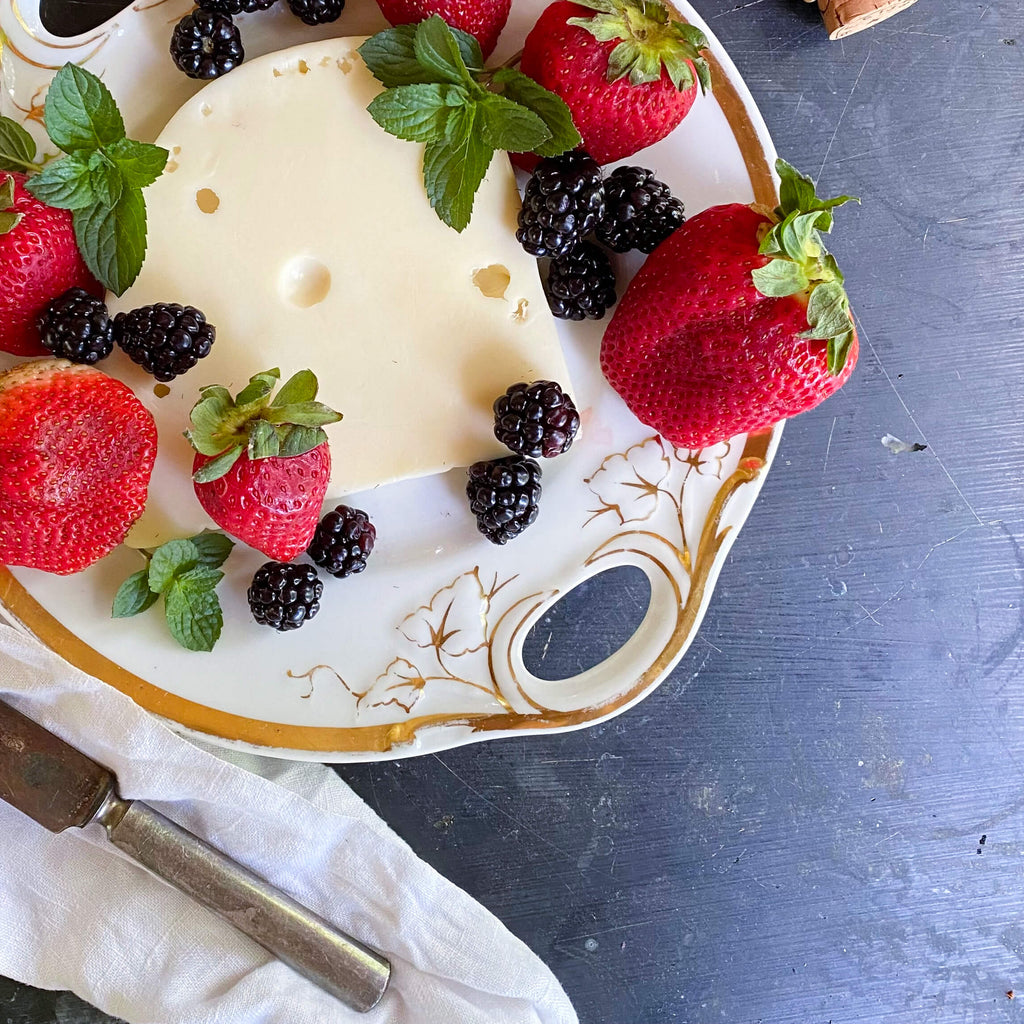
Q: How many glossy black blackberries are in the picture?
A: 12